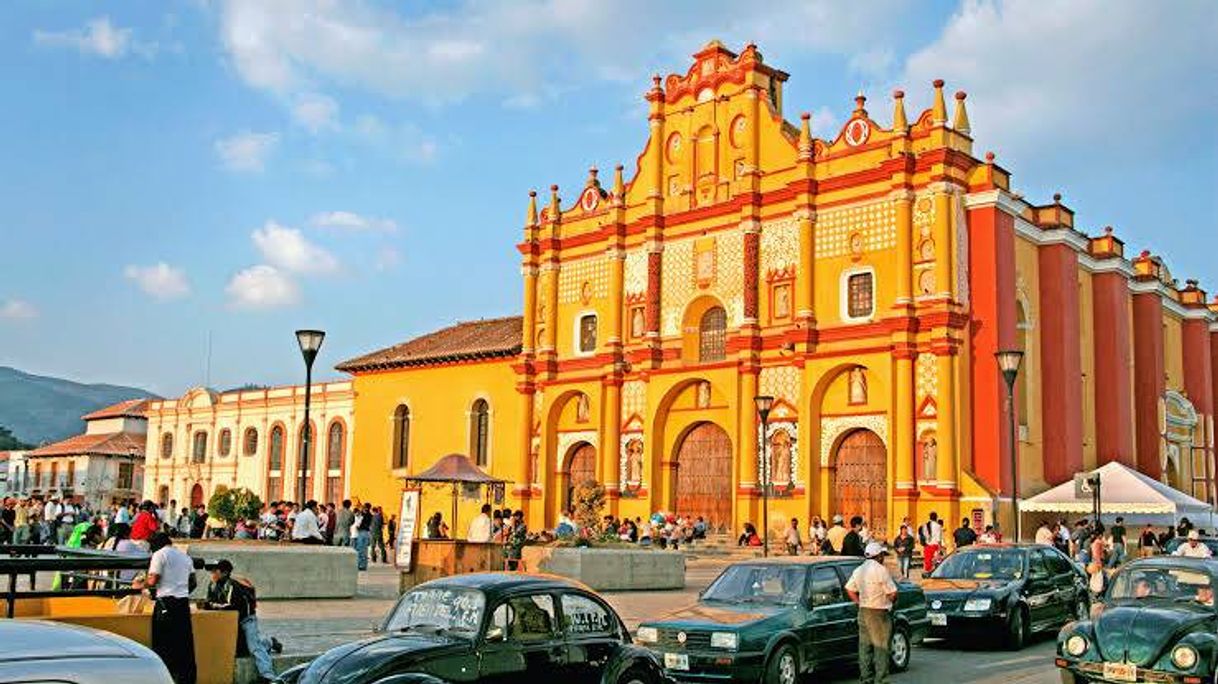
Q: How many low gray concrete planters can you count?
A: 2